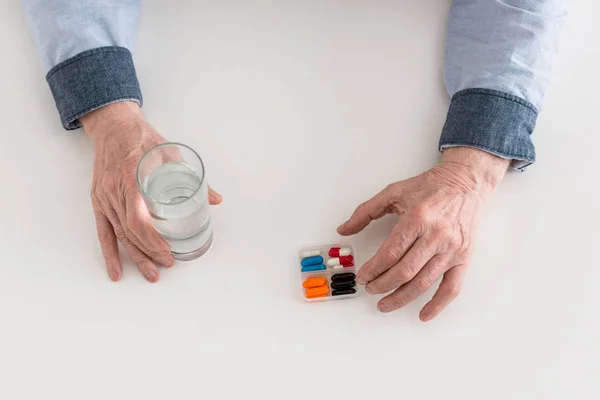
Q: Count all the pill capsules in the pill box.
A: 11